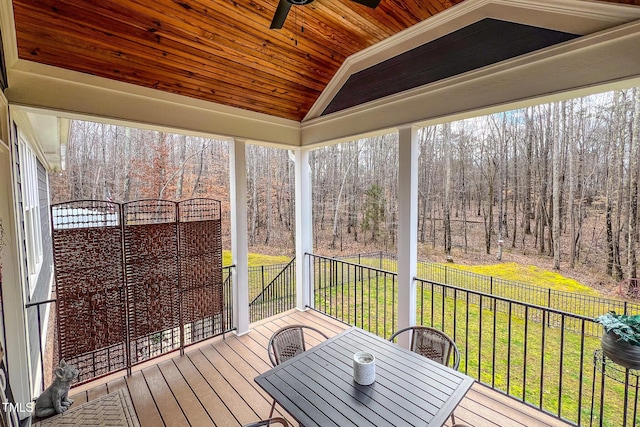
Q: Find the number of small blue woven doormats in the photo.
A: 0